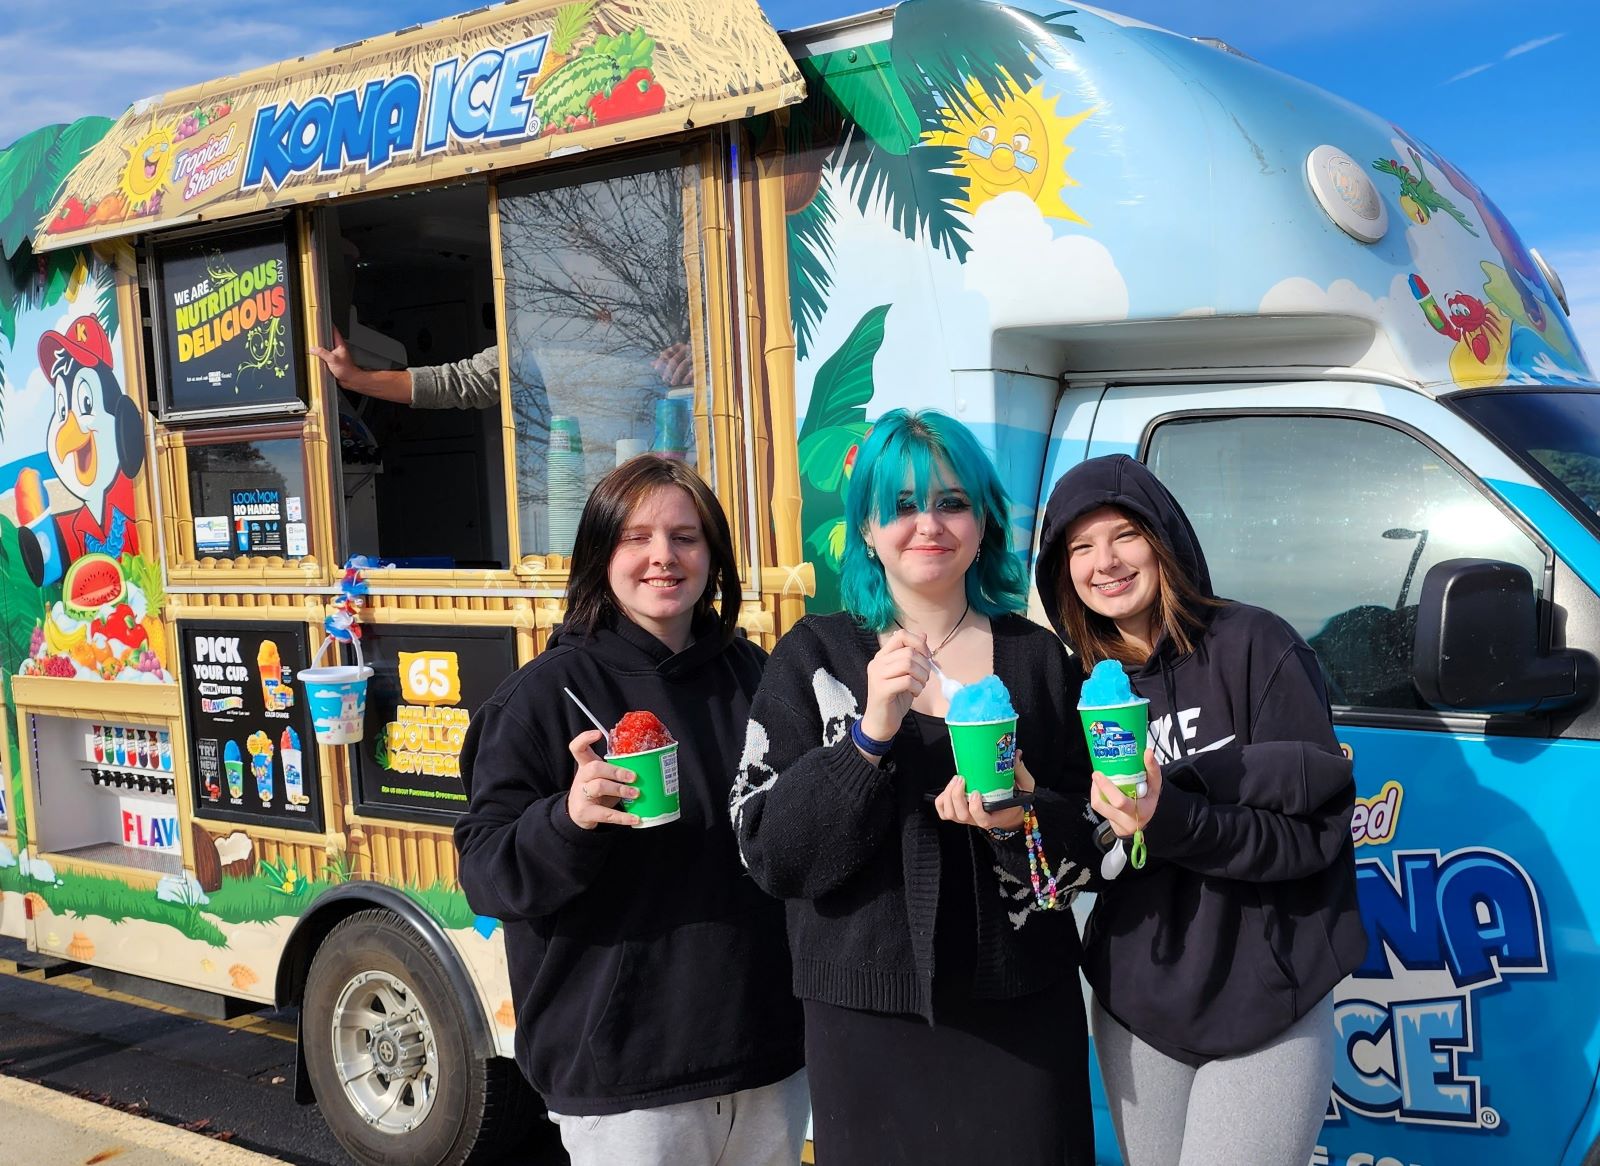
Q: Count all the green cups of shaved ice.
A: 3